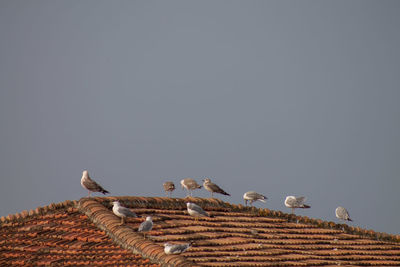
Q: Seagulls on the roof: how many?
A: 11